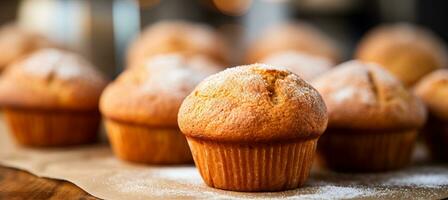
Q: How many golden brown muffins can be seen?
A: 10